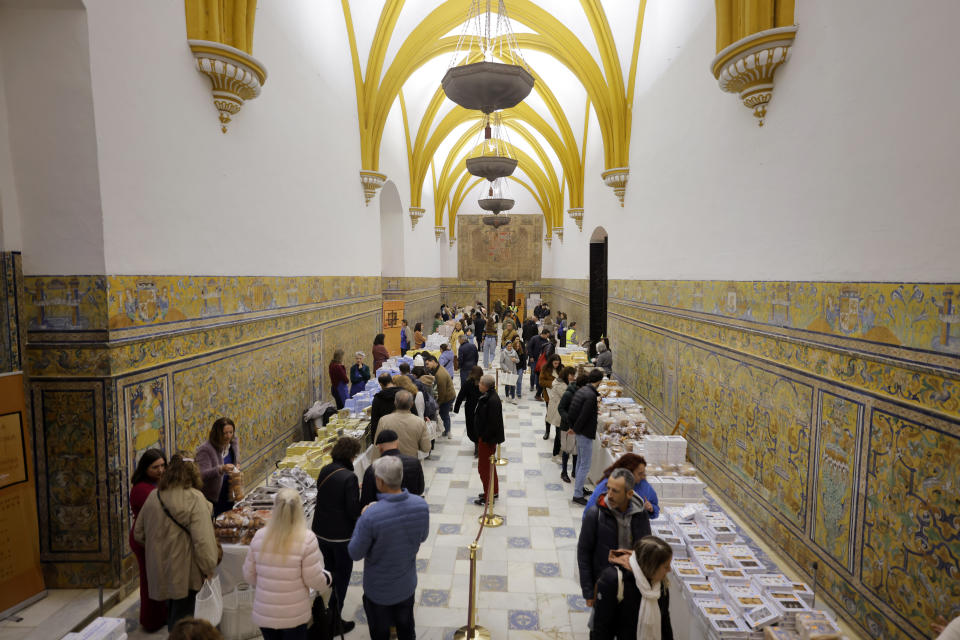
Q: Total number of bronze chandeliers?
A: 4